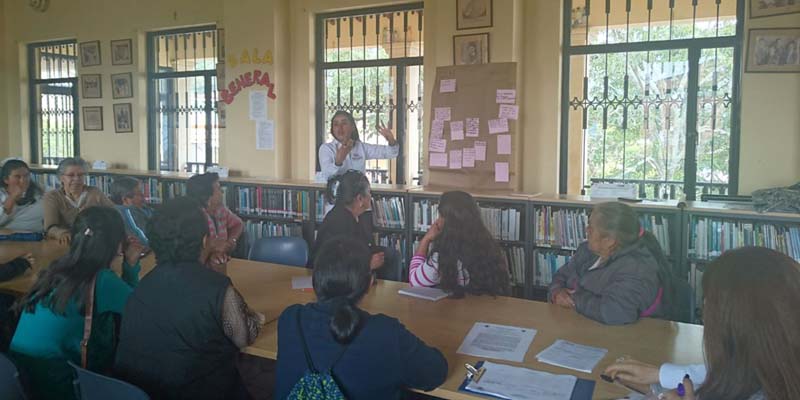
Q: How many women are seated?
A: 11